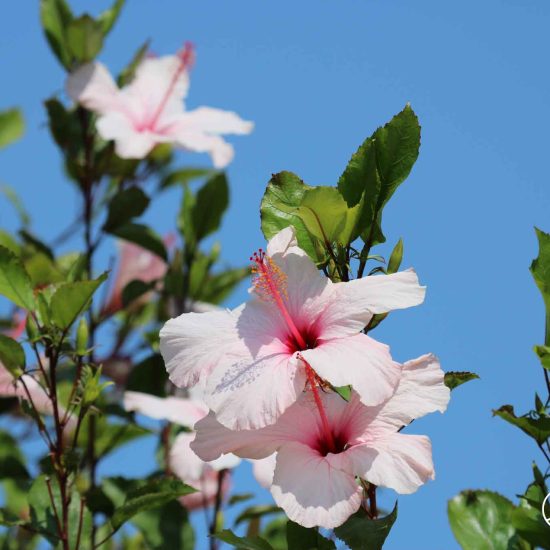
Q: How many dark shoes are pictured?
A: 0